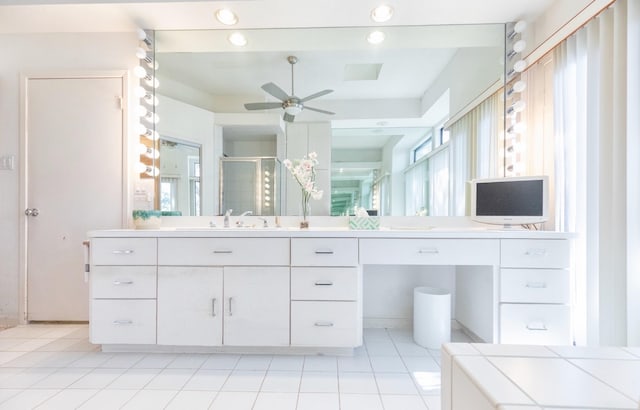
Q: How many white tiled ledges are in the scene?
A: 1